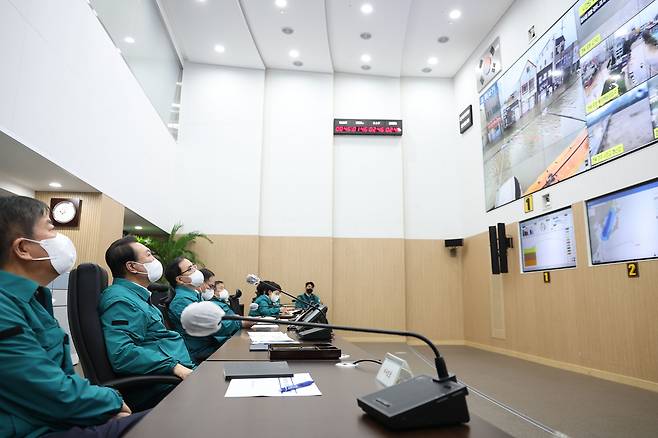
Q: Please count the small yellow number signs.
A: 3